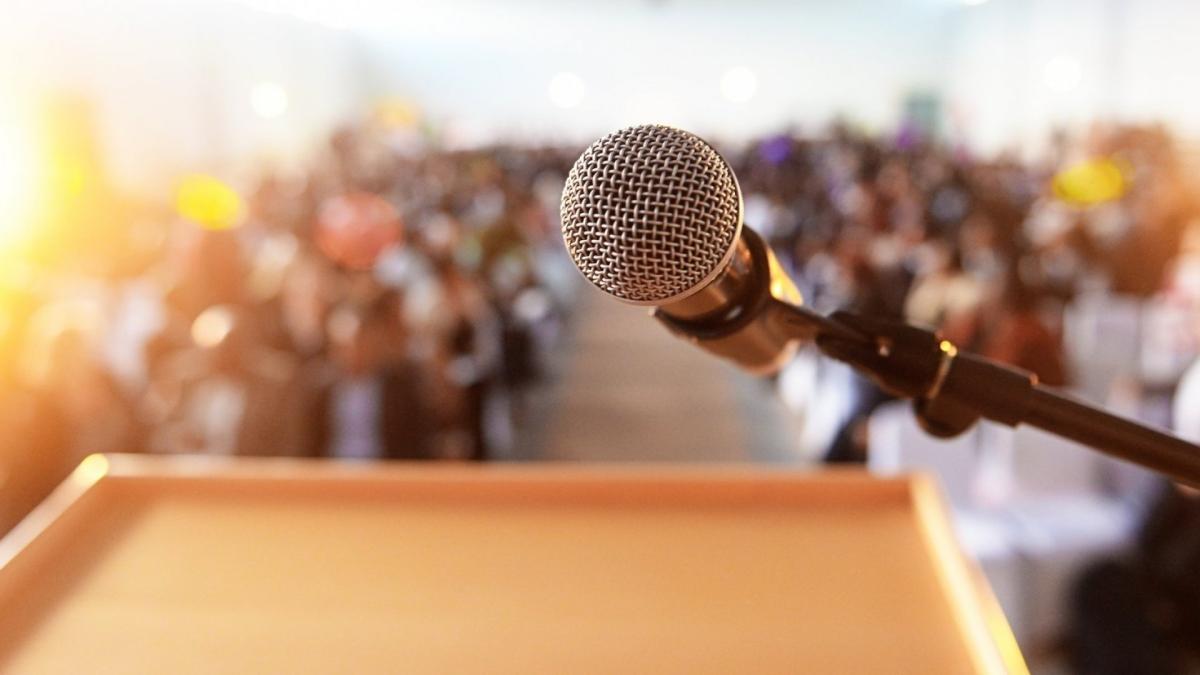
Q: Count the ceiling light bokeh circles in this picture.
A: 4